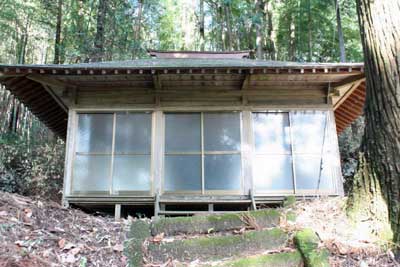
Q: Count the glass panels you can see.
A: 12